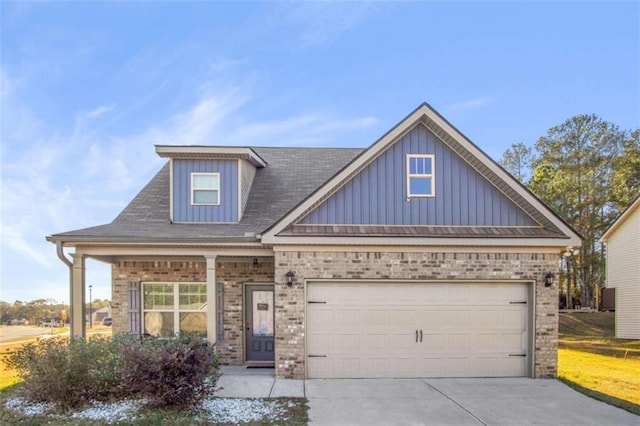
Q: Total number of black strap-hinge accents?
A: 4